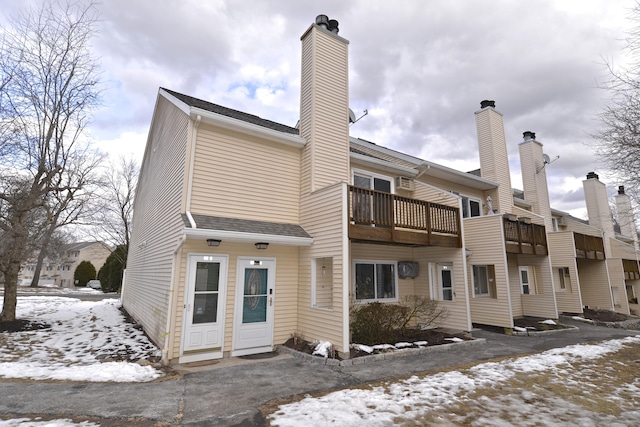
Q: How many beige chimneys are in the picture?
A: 5